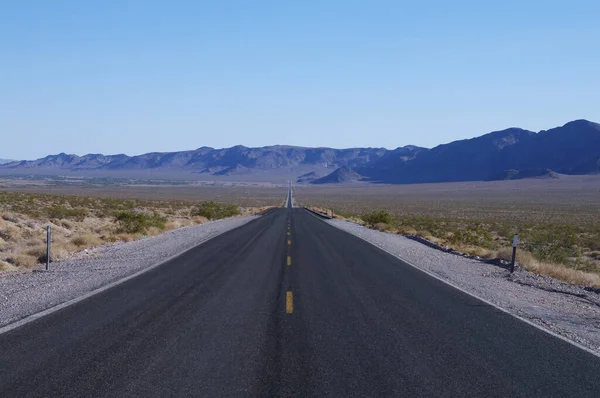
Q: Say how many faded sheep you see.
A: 0